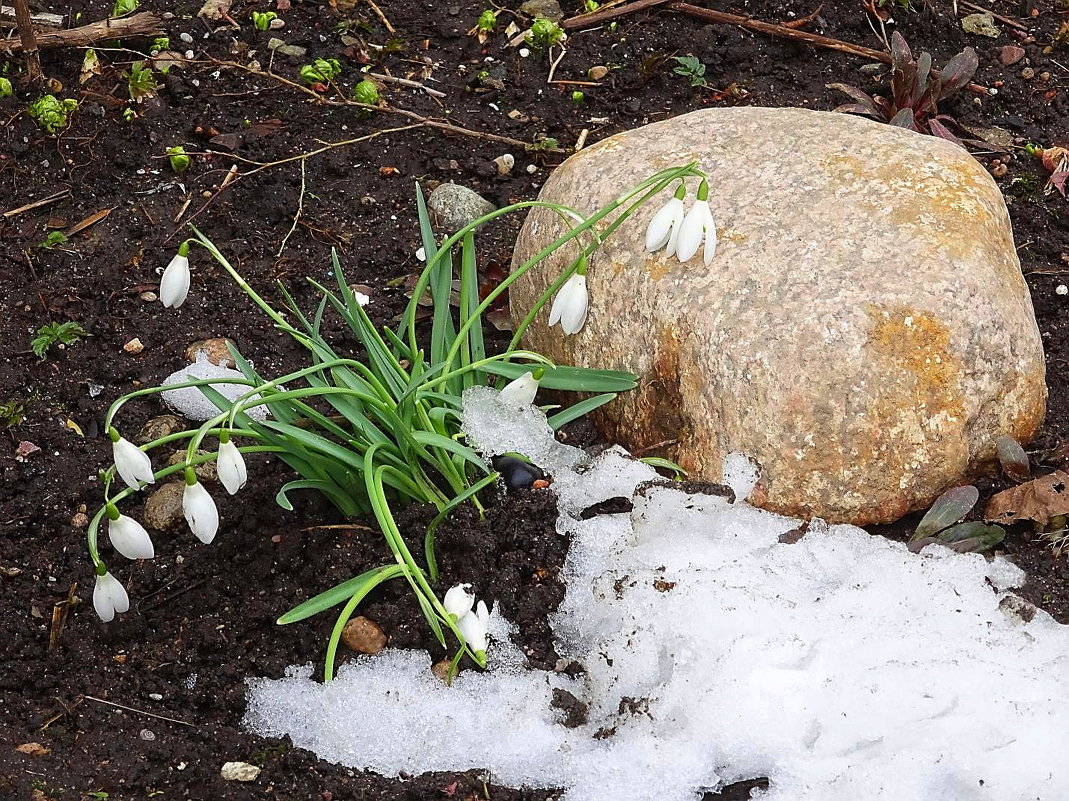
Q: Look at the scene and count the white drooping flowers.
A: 12